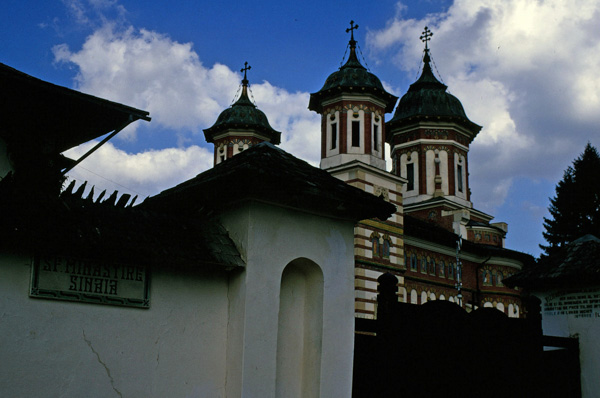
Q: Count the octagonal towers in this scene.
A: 3